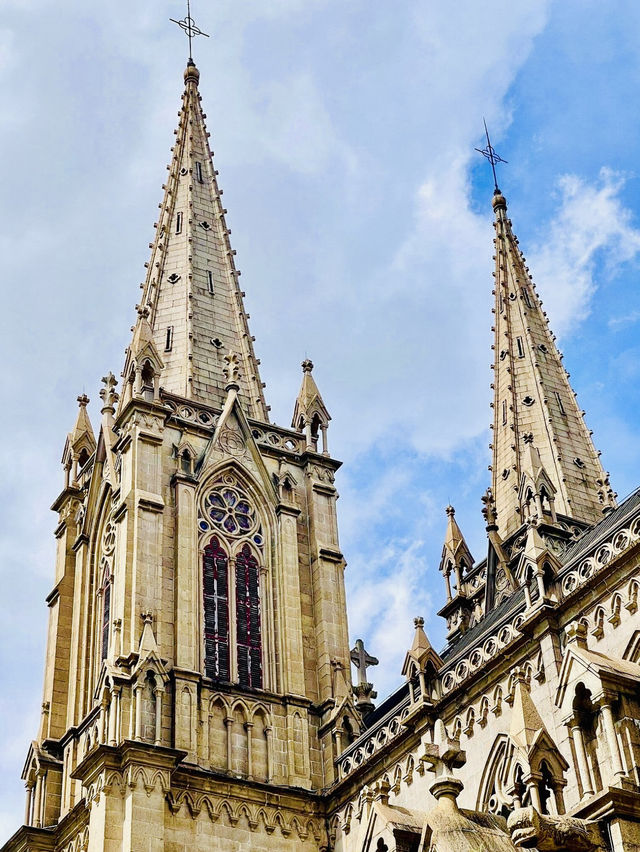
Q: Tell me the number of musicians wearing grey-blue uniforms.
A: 0